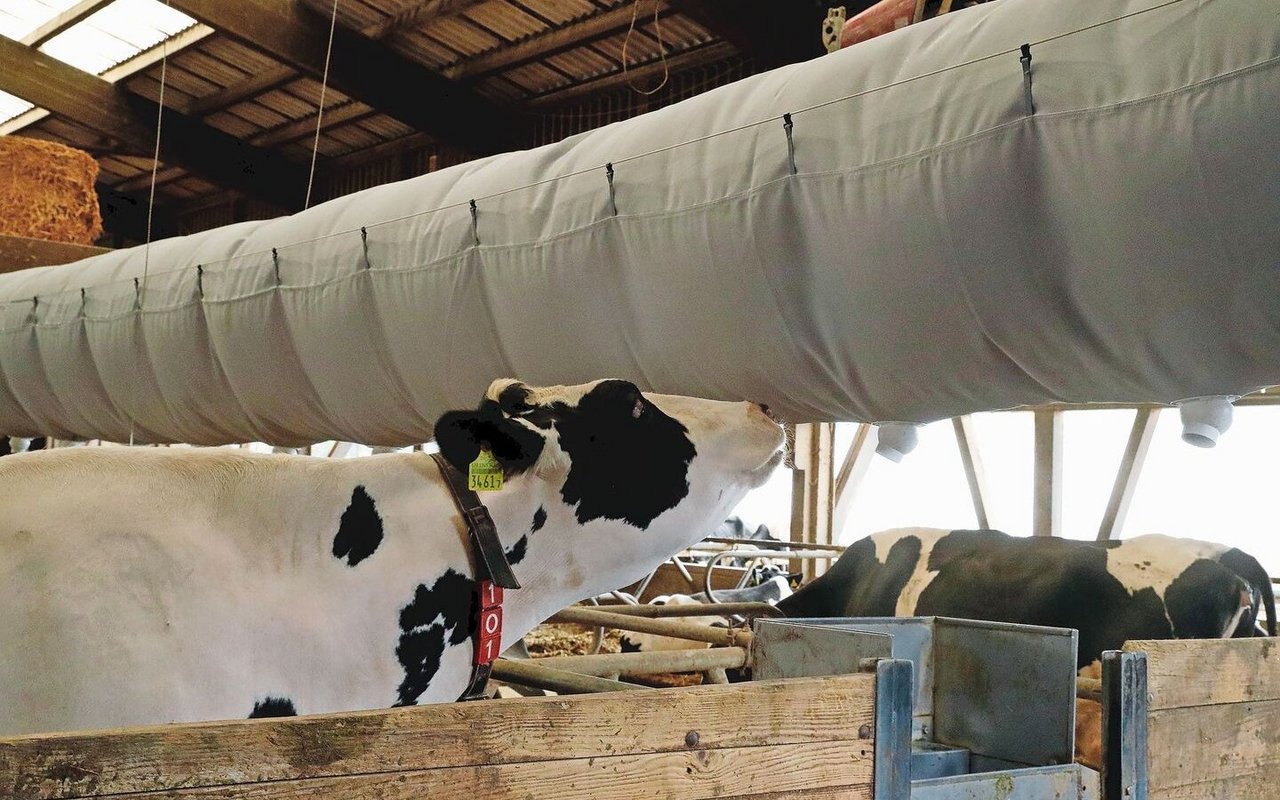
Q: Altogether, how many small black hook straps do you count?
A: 10